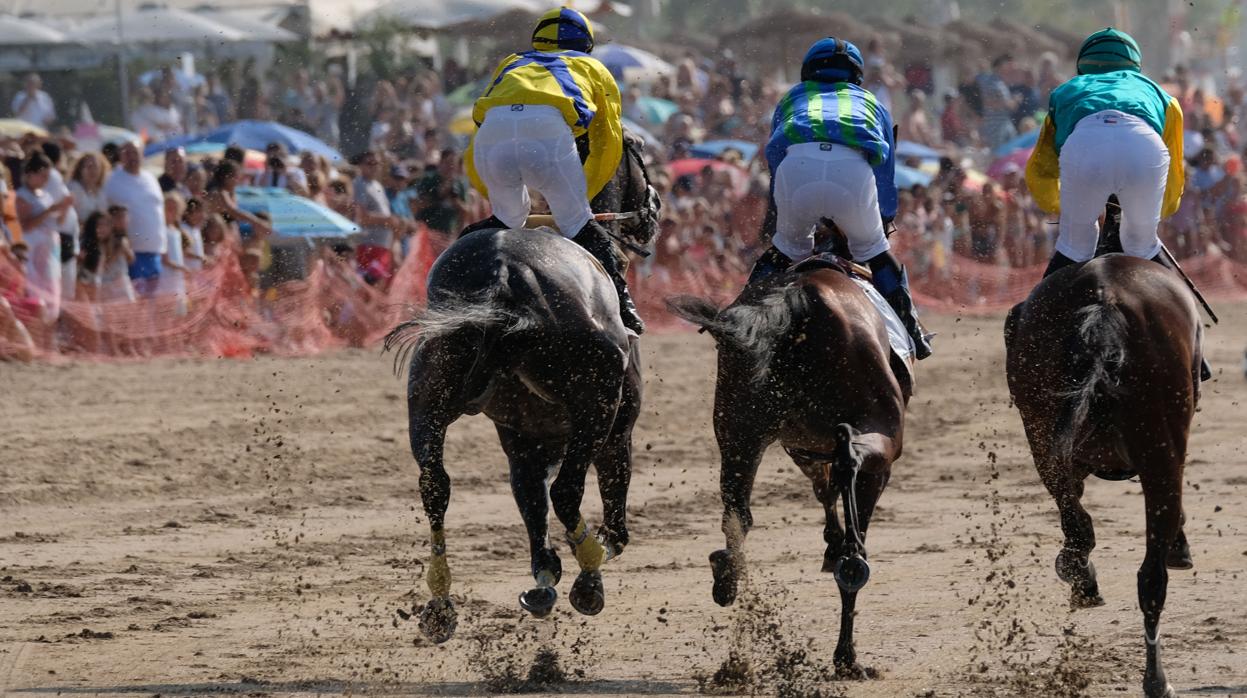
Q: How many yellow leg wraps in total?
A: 2